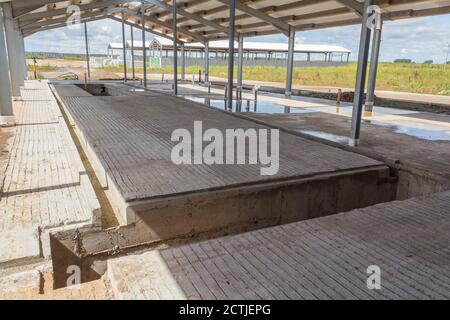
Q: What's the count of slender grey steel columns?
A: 12